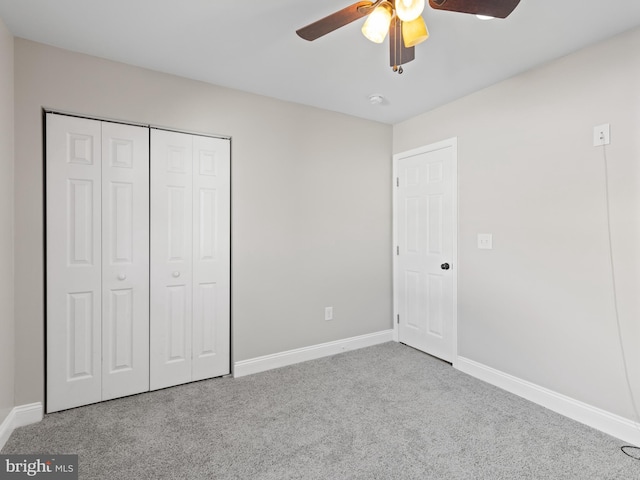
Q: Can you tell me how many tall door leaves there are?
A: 5